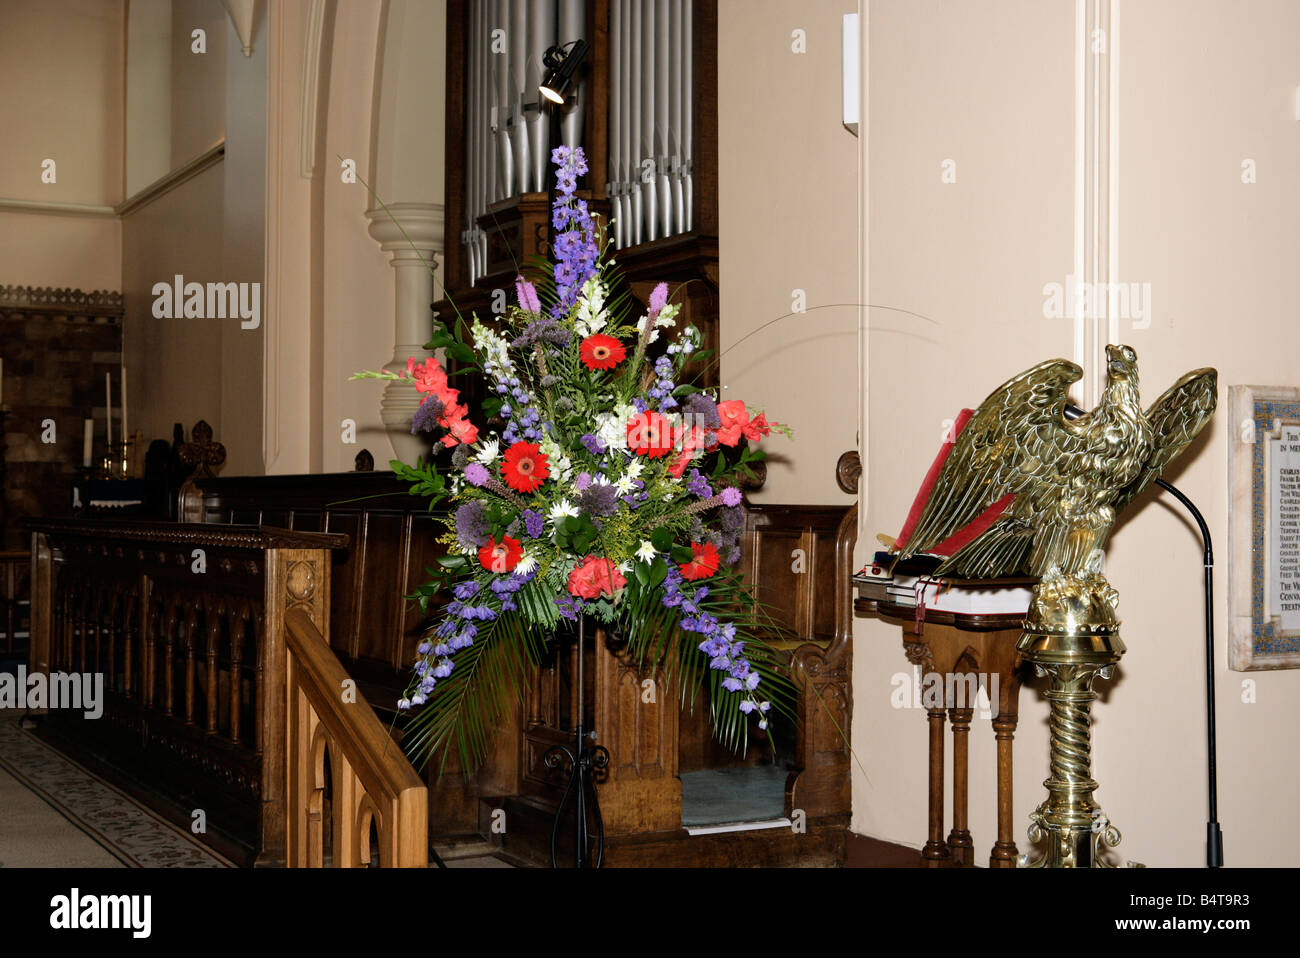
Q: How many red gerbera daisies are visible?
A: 5